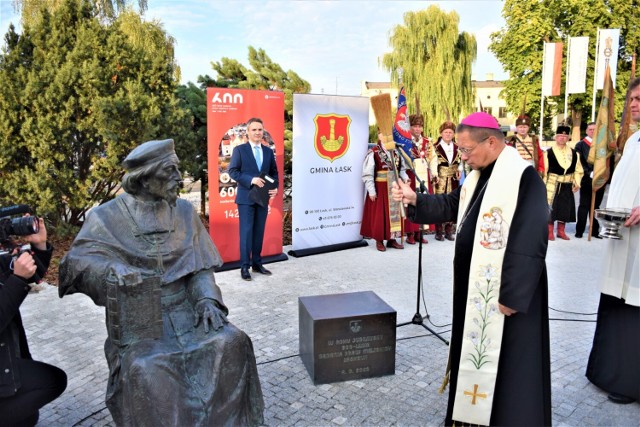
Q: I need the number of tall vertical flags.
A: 3